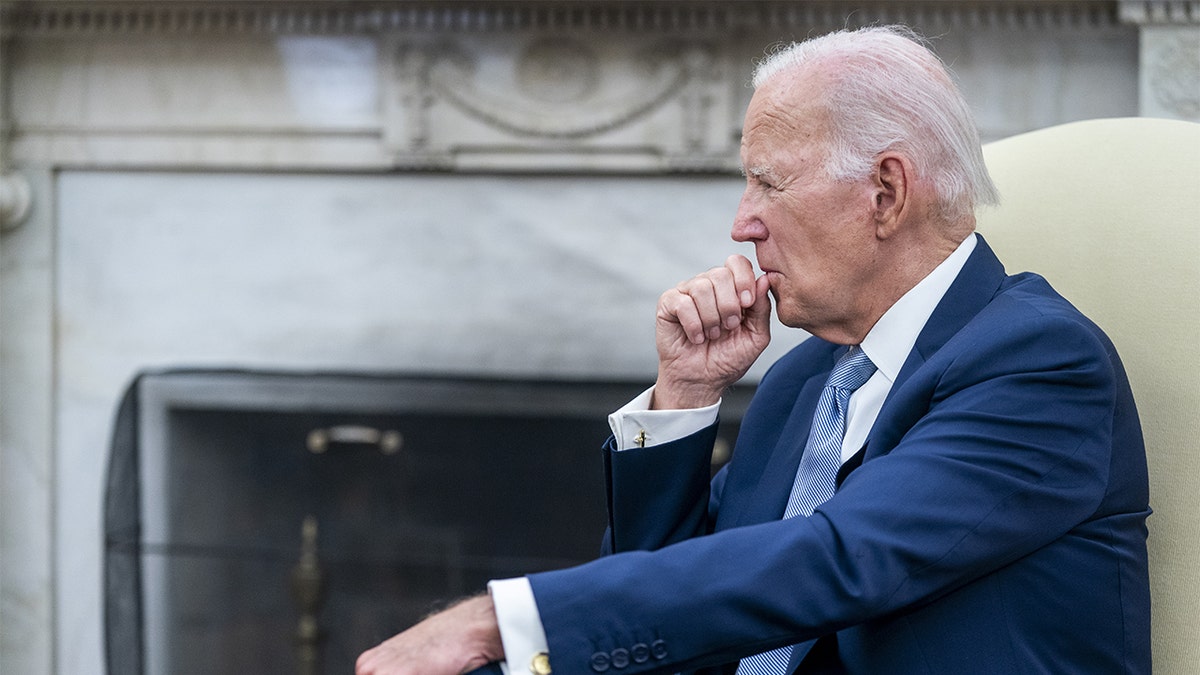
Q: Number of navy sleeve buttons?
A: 4